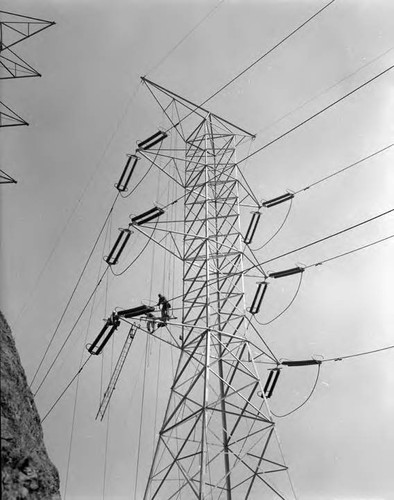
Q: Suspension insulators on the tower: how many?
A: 12